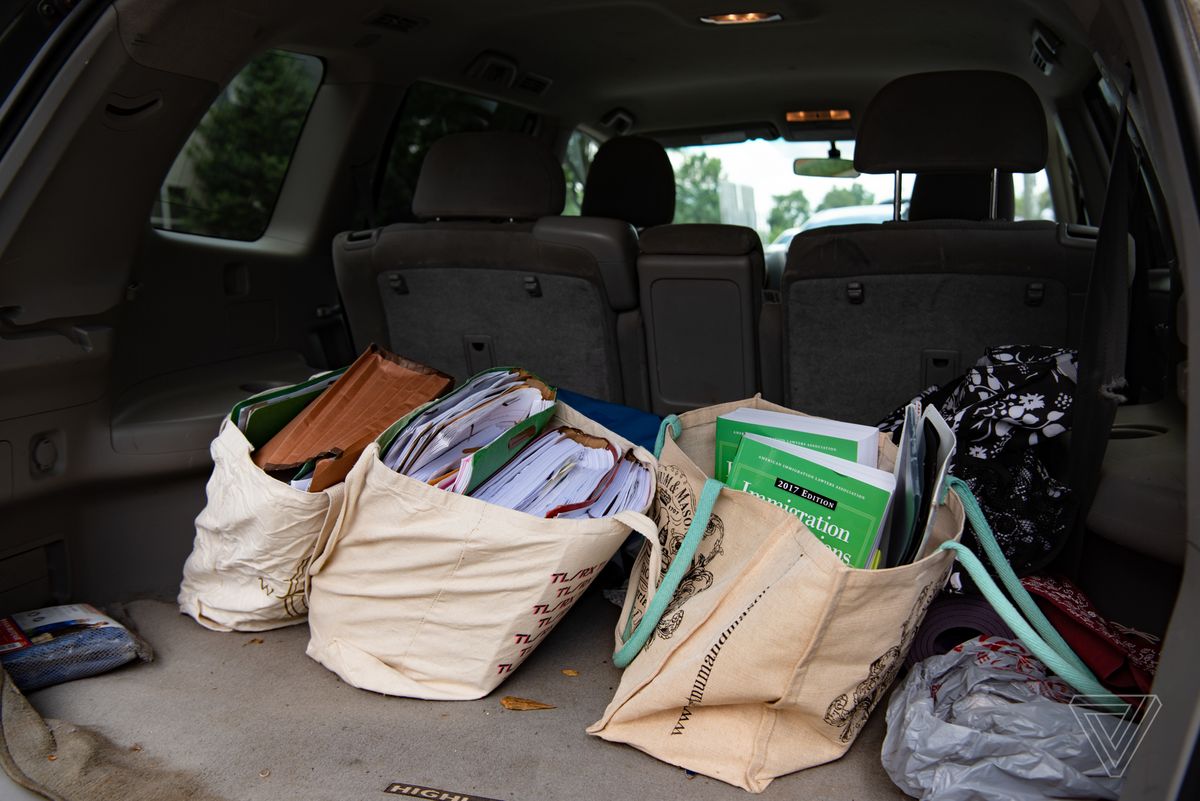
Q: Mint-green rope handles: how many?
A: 2